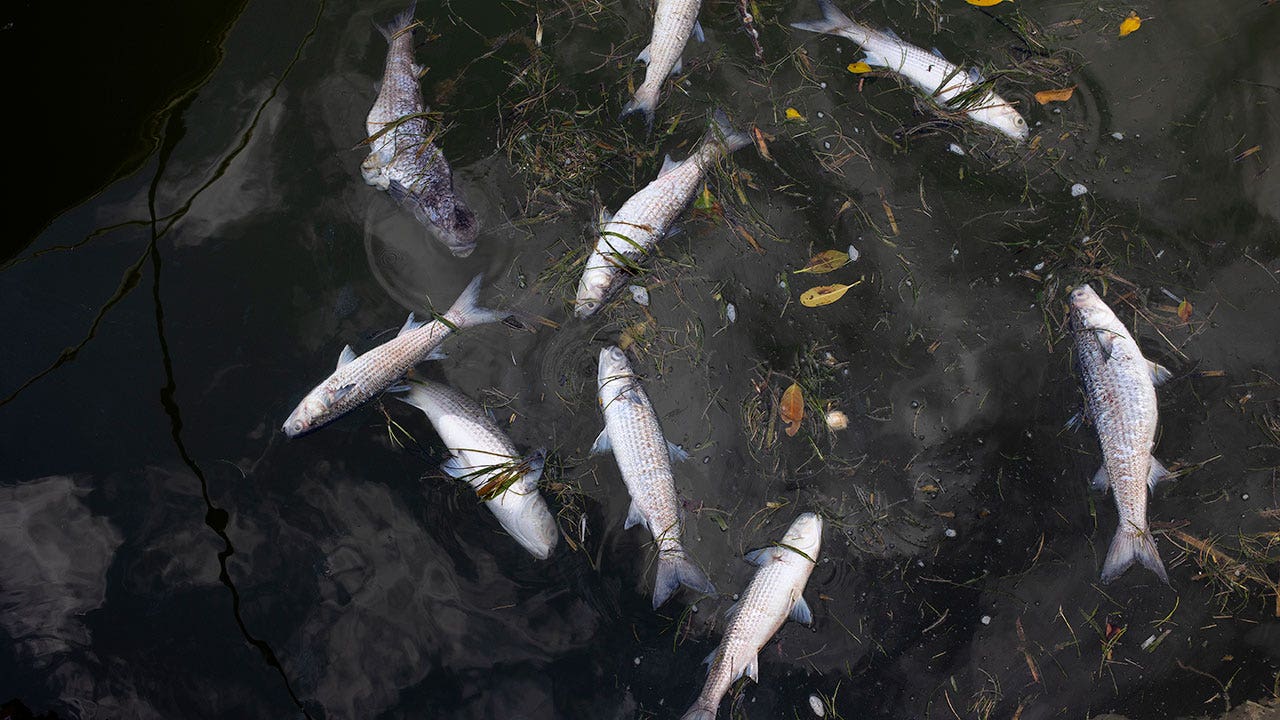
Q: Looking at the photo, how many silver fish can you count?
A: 9